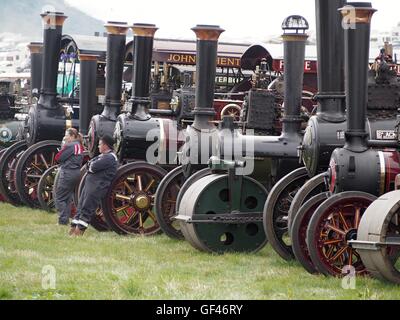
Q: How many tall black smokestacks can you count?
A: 9